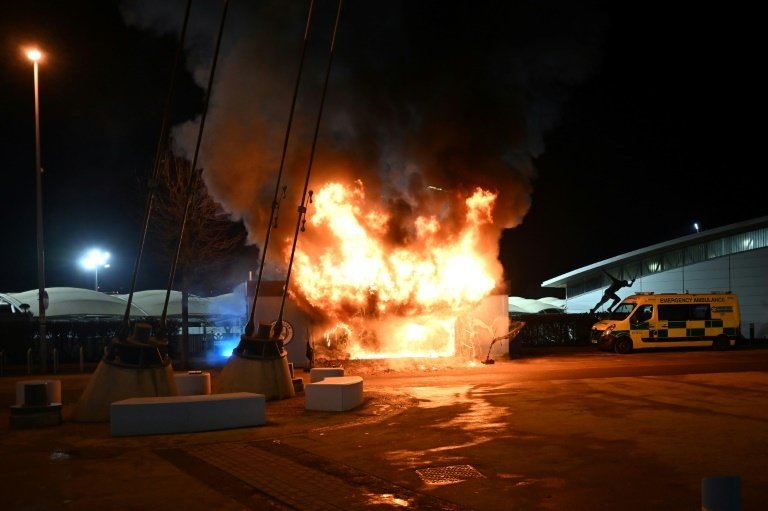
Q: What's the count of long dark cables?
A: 4